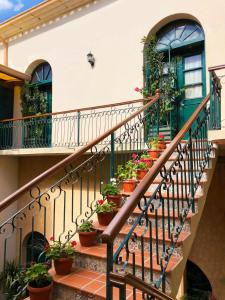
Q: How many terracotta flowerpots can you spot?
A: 10